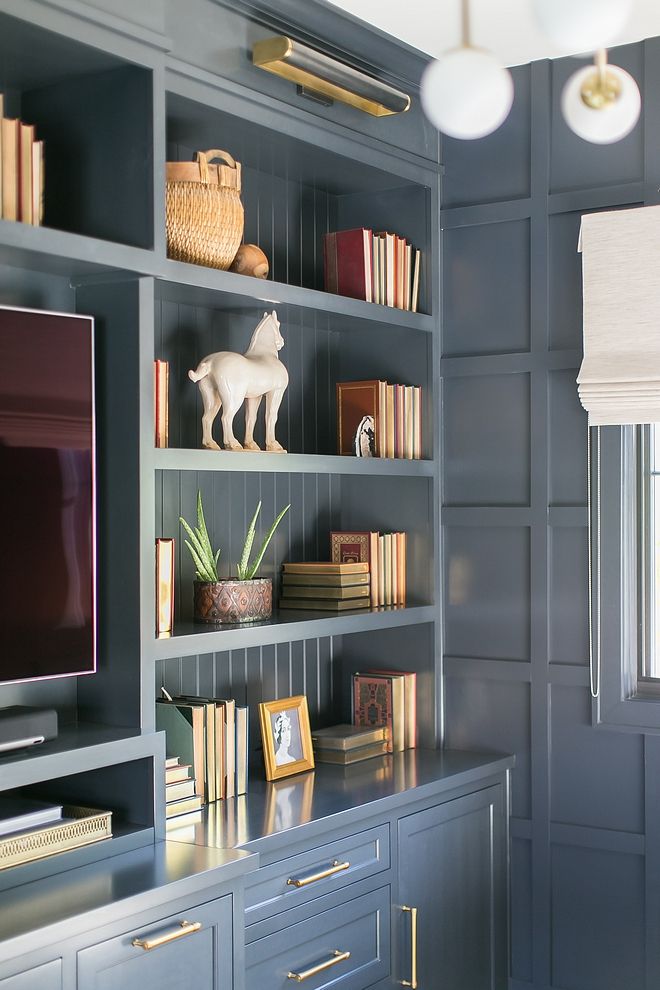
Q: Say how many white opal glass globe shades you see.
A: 3